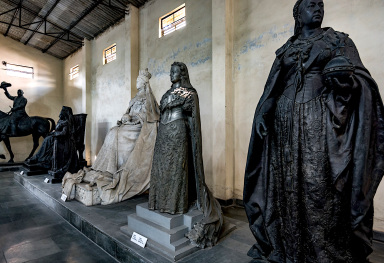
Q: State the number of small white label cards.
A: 4